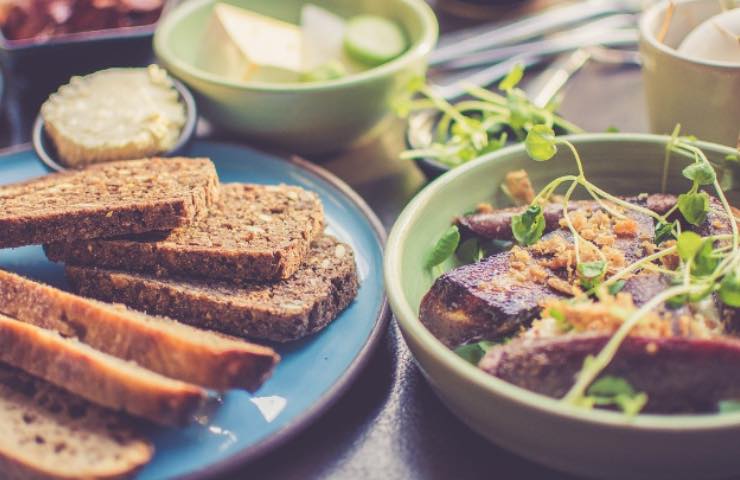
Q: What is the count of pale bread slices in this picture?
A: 3